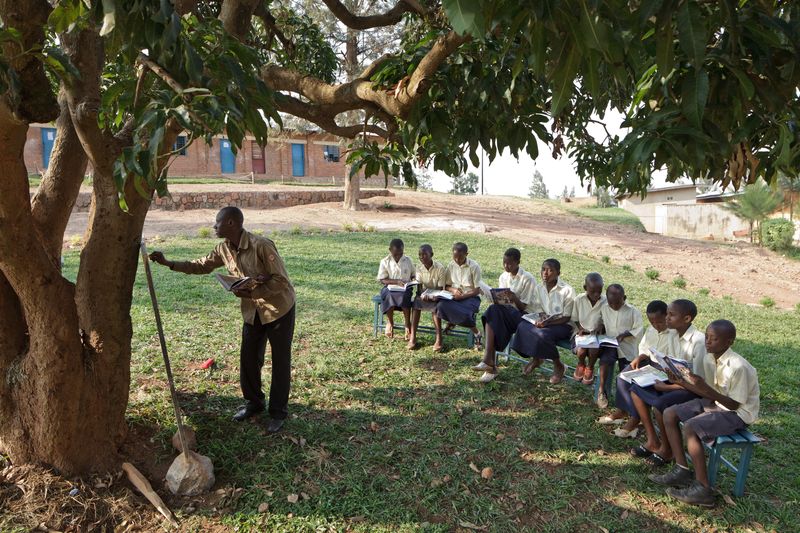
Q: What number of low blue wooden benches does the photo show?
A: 3